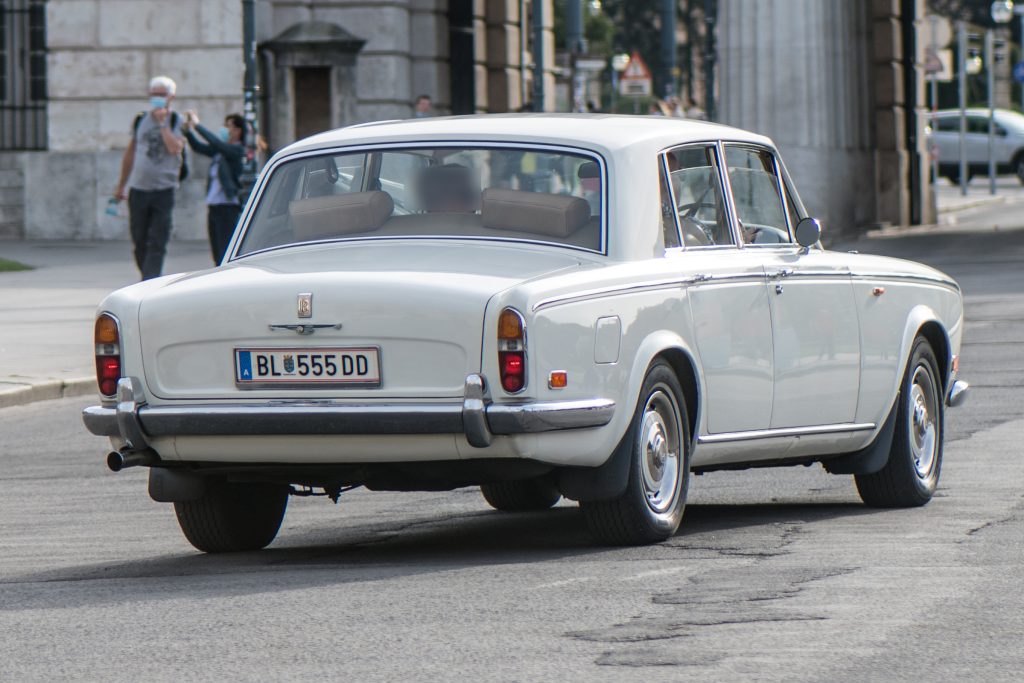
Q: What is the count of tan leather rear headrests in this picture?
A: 2